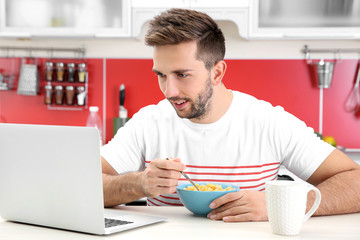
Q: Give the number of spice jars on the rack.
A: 8